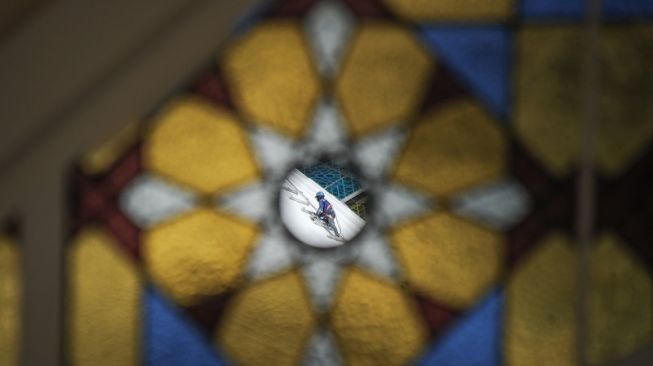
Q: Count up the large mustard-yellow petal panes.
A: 8